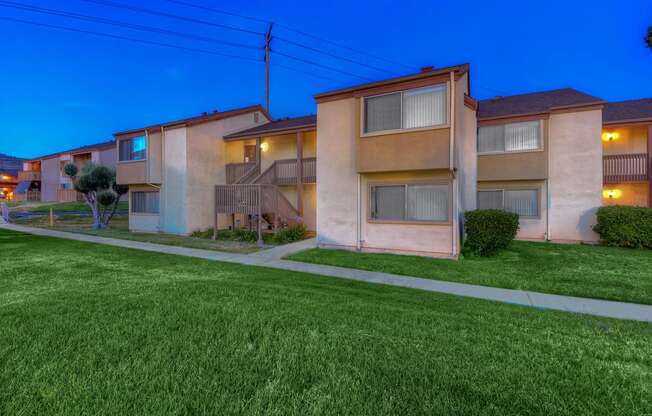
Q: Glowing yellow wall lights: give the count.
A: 3